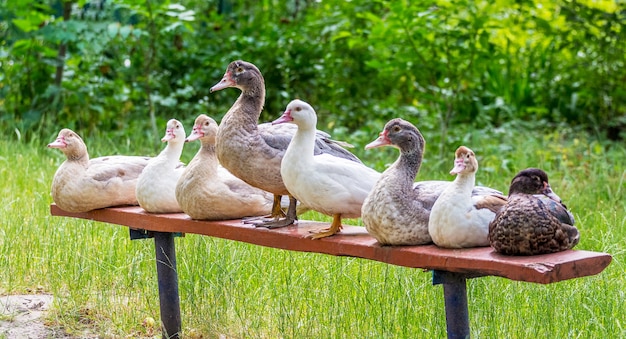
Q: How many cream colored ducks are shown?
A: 2